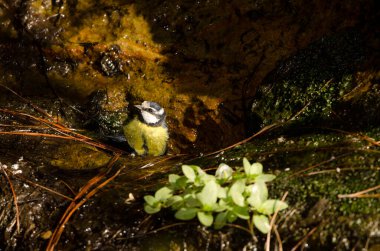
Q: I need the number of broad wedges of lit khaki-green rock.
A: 1